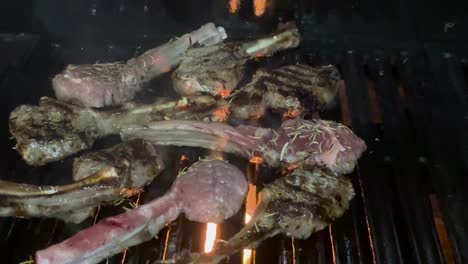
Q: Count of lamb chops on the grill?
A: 8